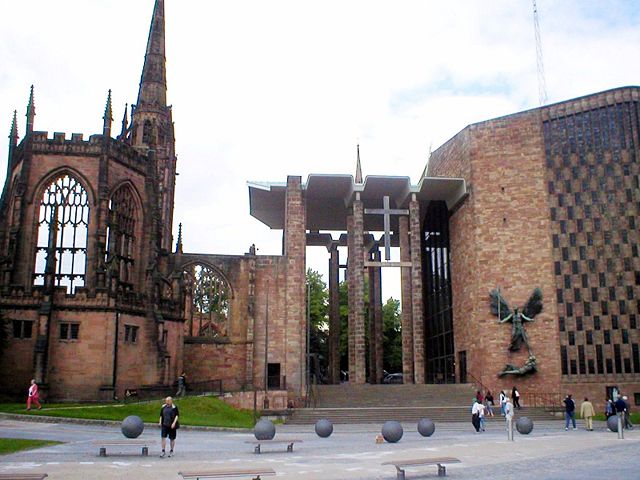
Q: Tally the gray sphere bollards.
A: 7